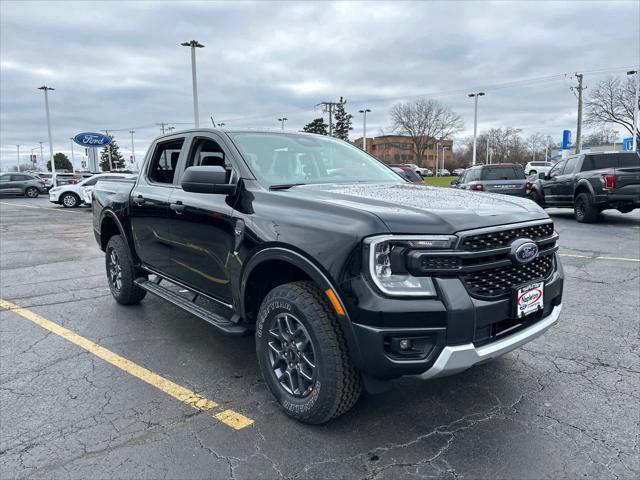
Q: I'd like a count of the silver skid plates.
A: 1